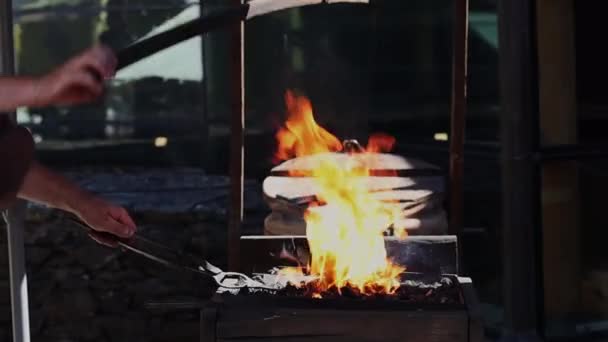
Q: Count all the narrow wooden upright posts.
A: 2